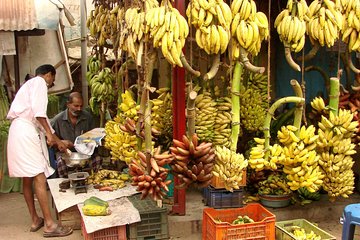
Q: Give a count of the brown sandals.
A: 2